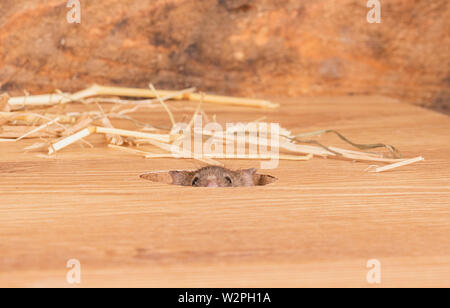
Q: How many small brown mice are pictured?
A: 1